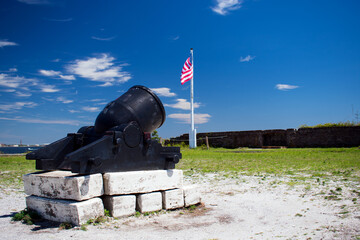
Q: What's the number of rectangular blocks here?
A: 7